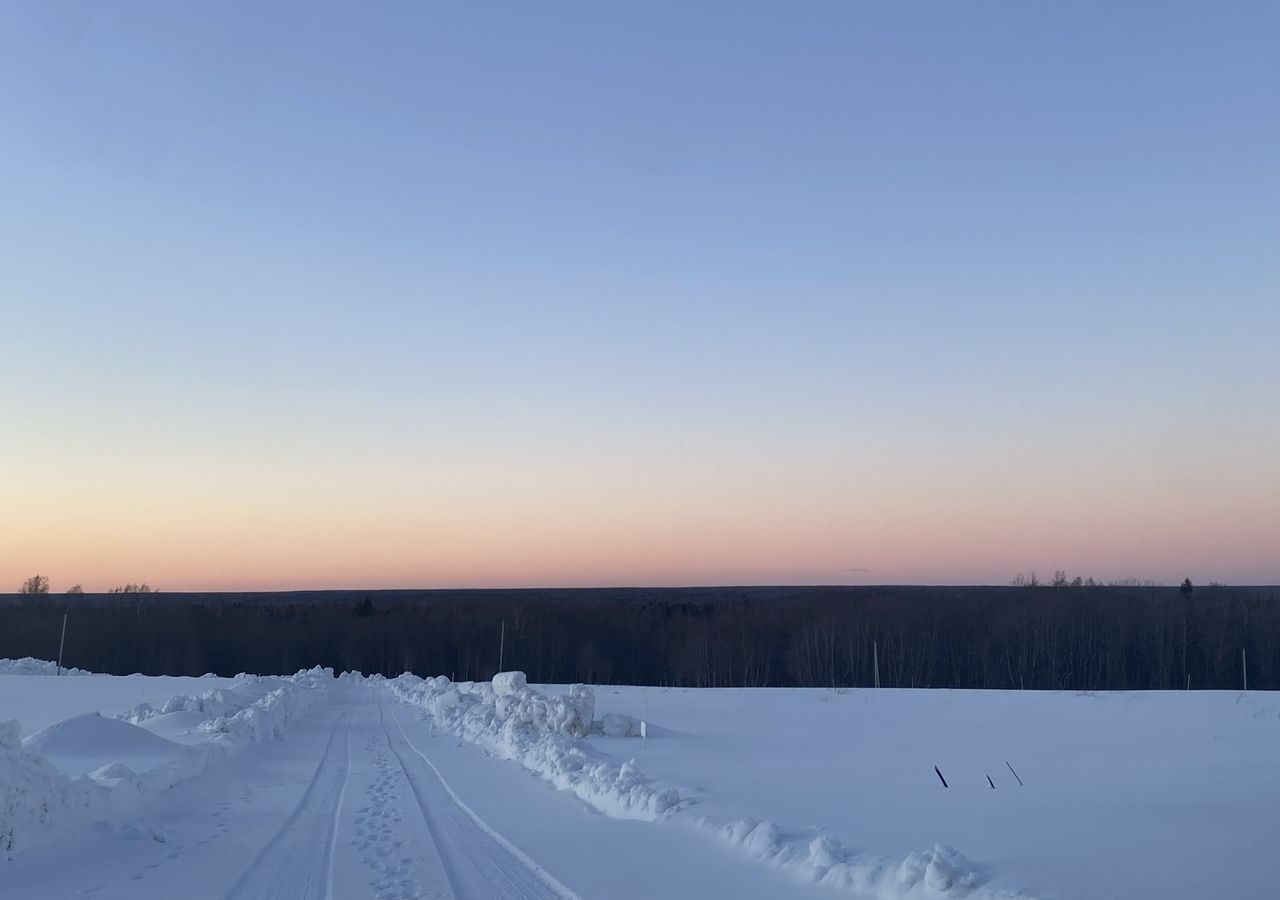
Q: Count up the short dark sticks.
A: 3